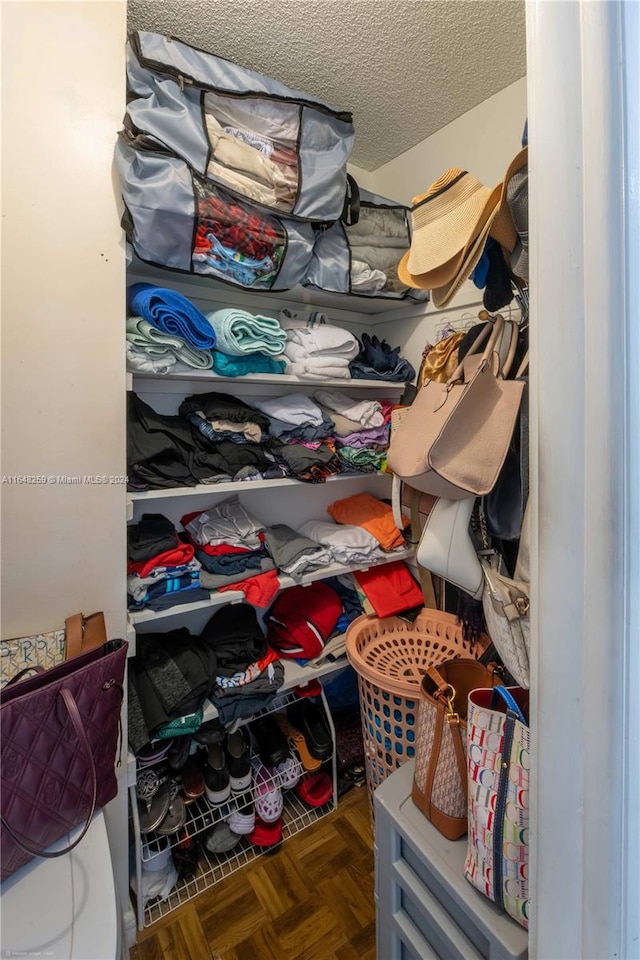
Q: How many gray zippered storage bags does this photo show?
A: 3